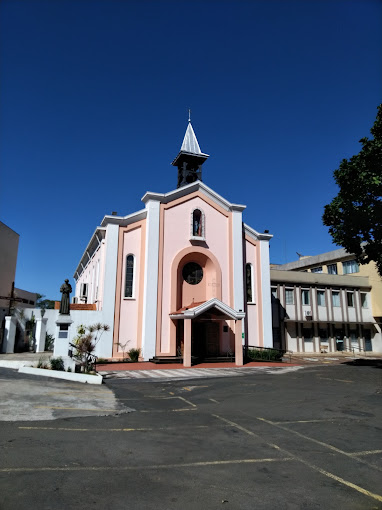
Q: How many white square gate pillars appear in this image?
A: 2